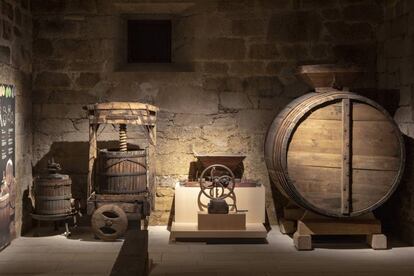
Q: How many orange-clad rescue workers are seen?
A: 0